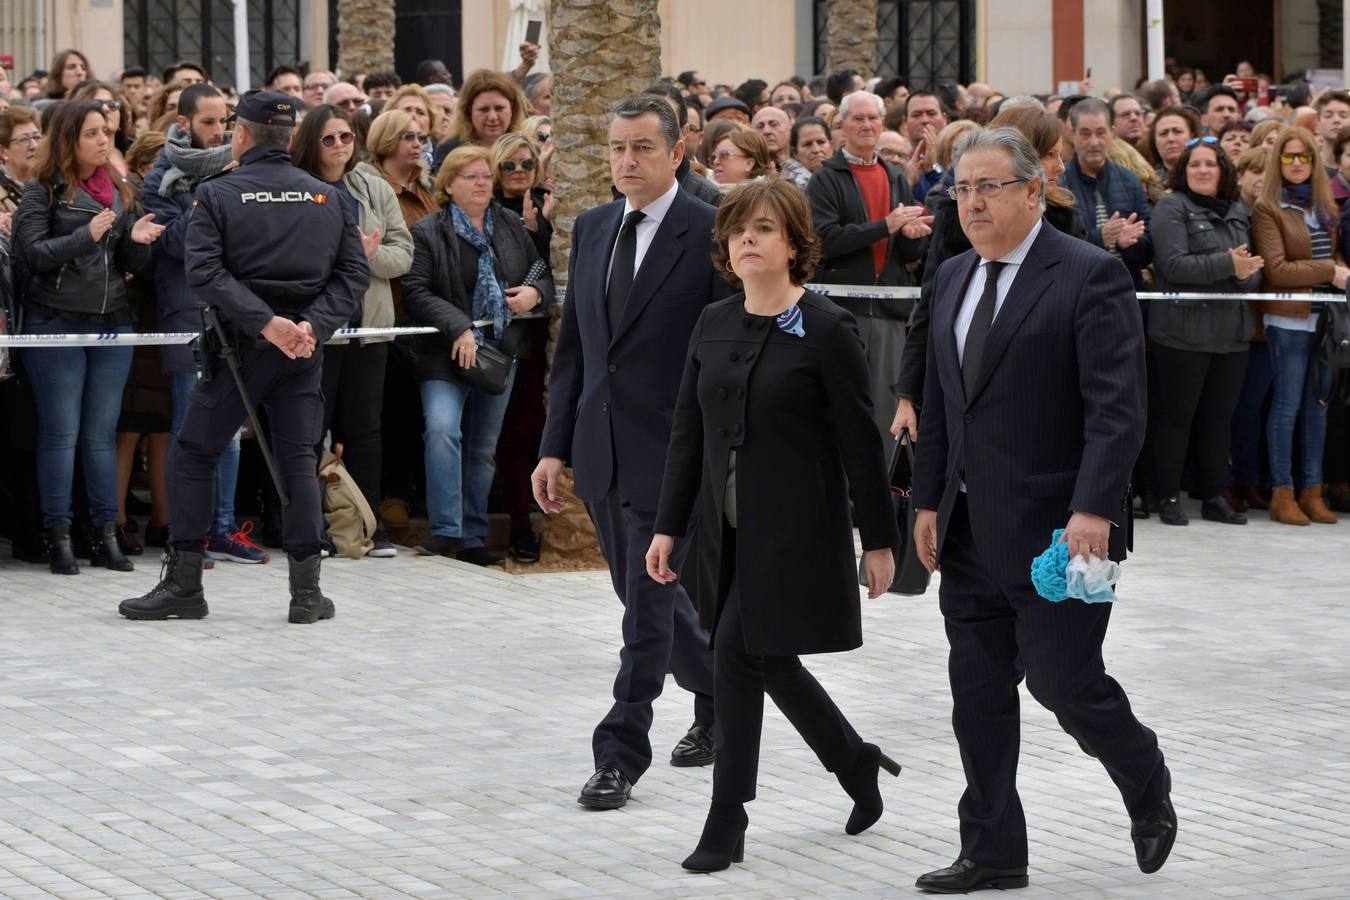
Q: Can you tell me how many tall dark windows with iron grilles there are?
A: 2